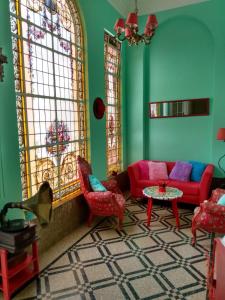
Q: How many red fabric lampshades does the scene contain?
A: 6